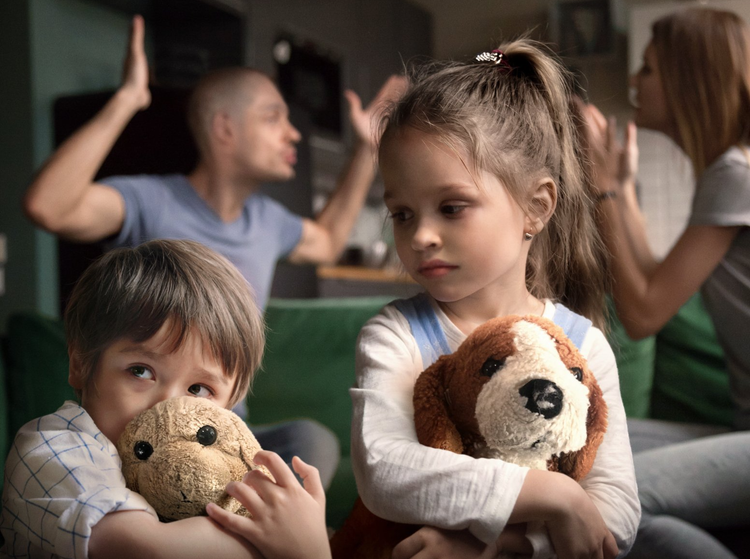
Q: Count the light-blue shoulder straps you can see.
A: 2